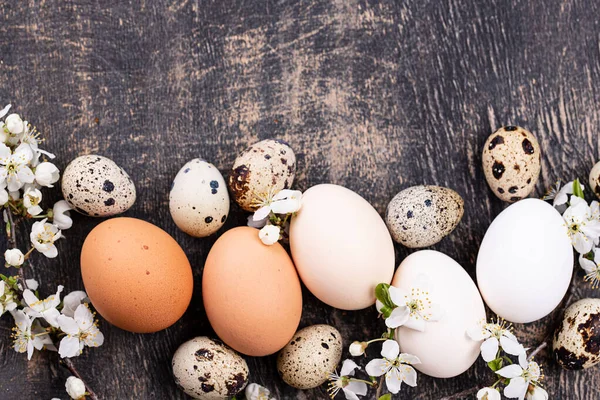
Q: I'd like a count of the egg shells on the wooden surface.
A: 14